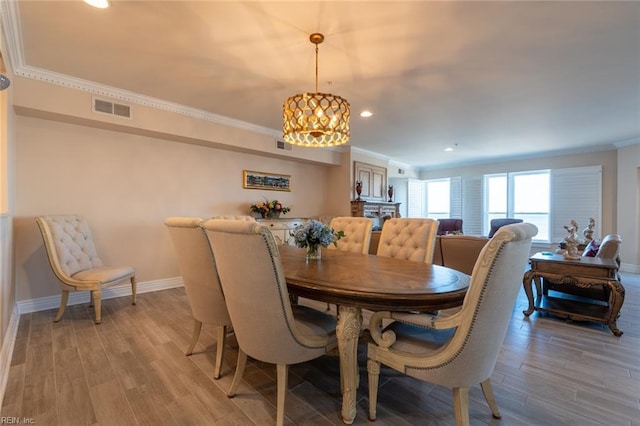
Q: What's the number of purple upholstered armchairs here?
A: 2